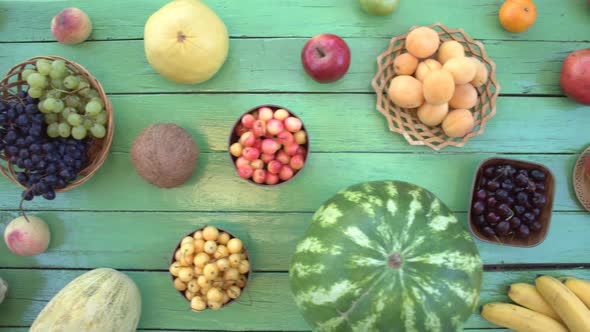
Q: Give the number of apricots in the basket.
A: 11